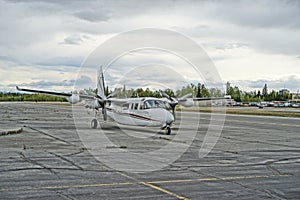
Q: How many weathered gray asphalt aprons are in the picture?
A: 1